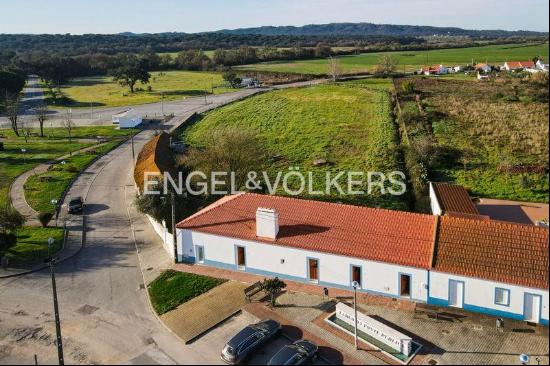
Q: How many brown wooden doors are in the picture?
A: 4